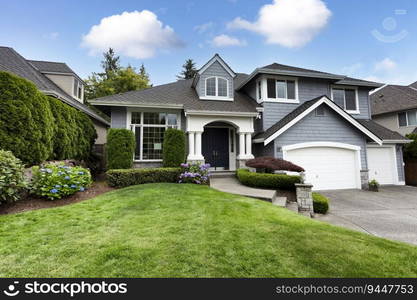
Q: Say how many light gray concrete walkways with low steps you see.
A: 1